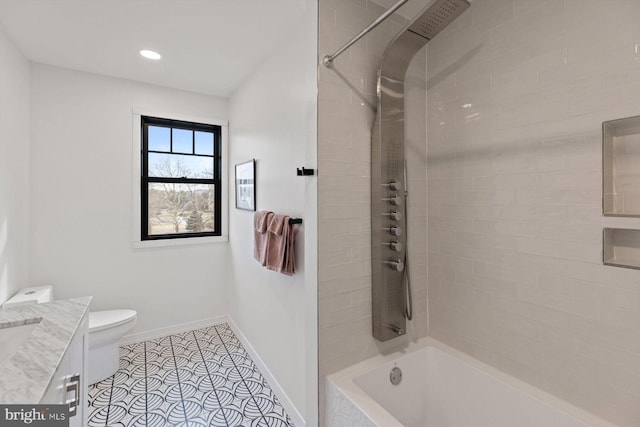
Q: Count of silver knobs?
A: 6